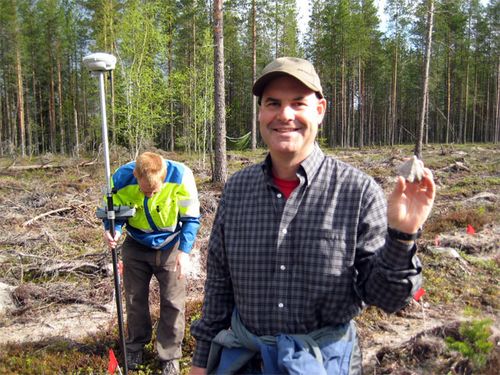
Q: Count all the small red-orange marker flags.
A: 5